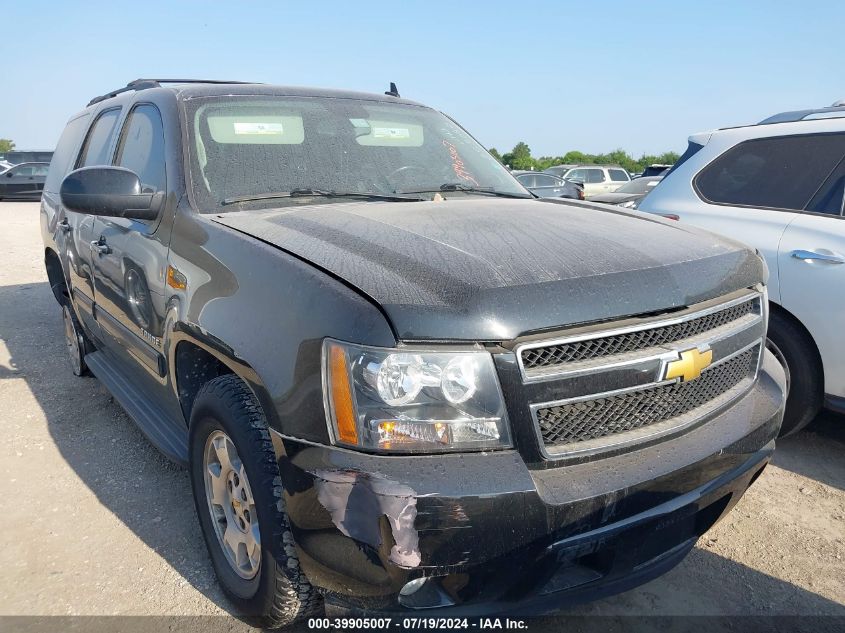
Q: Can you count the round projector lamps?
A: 2